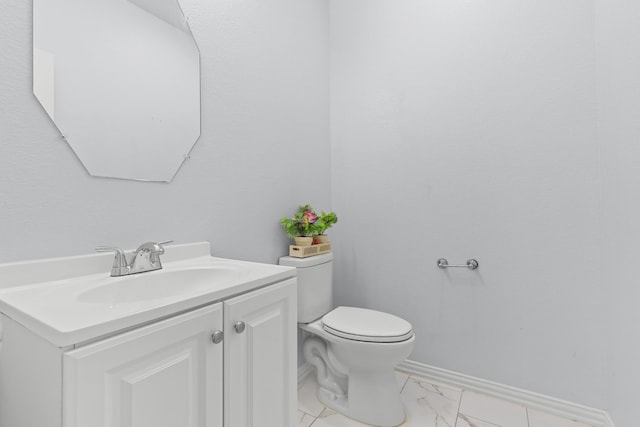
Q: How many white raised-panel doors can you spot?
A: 2